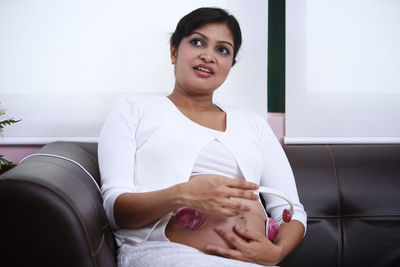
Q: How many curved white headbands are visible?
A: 1